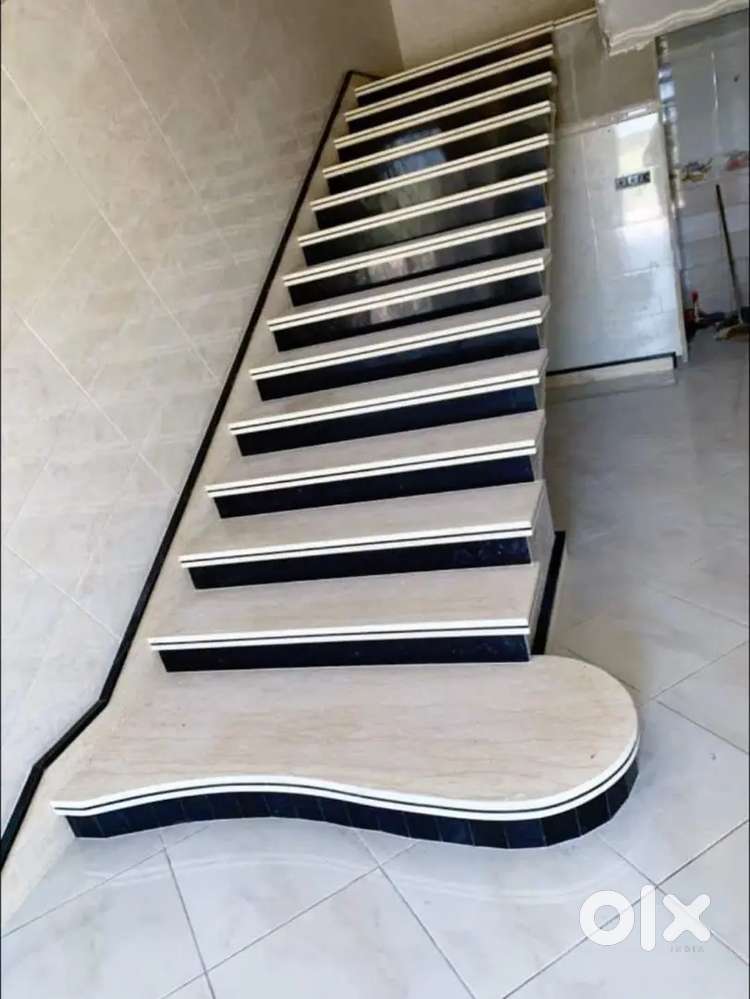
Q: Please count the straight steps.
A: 13